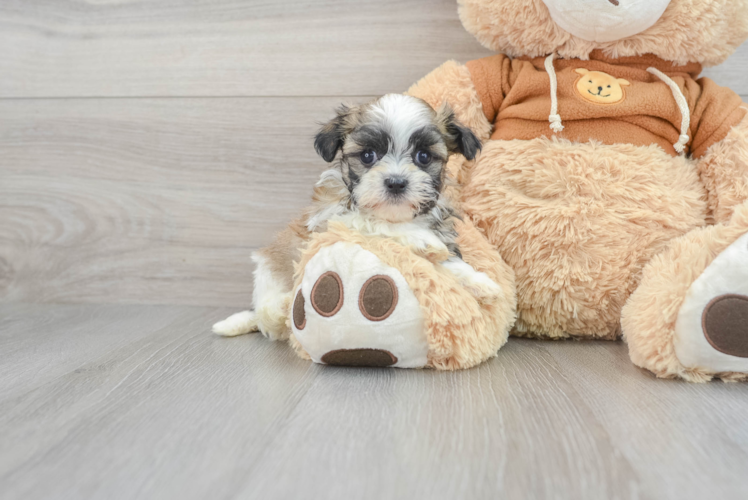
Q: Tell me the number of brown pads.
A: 5